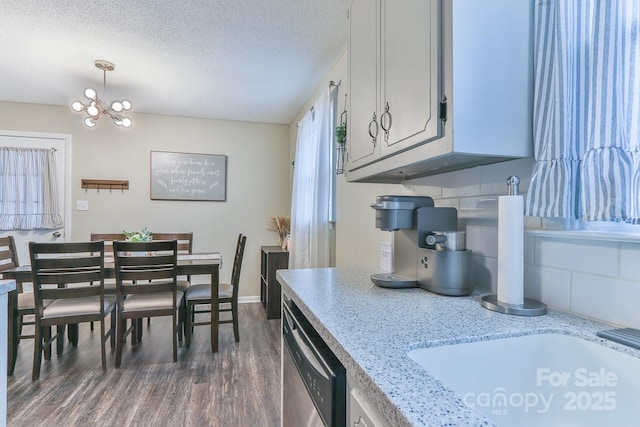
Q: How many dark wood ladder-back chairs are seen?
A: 6